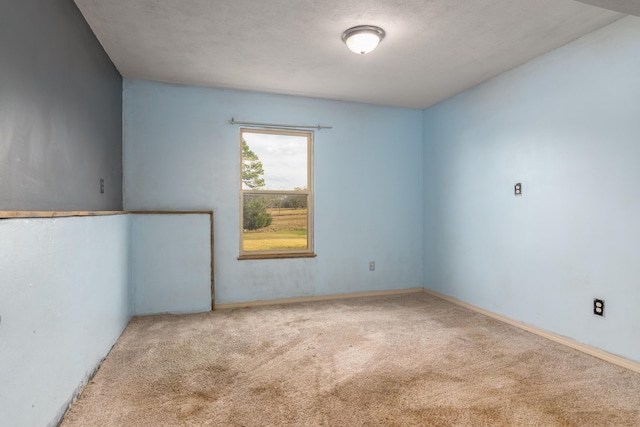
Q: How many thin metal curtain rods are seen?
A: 1